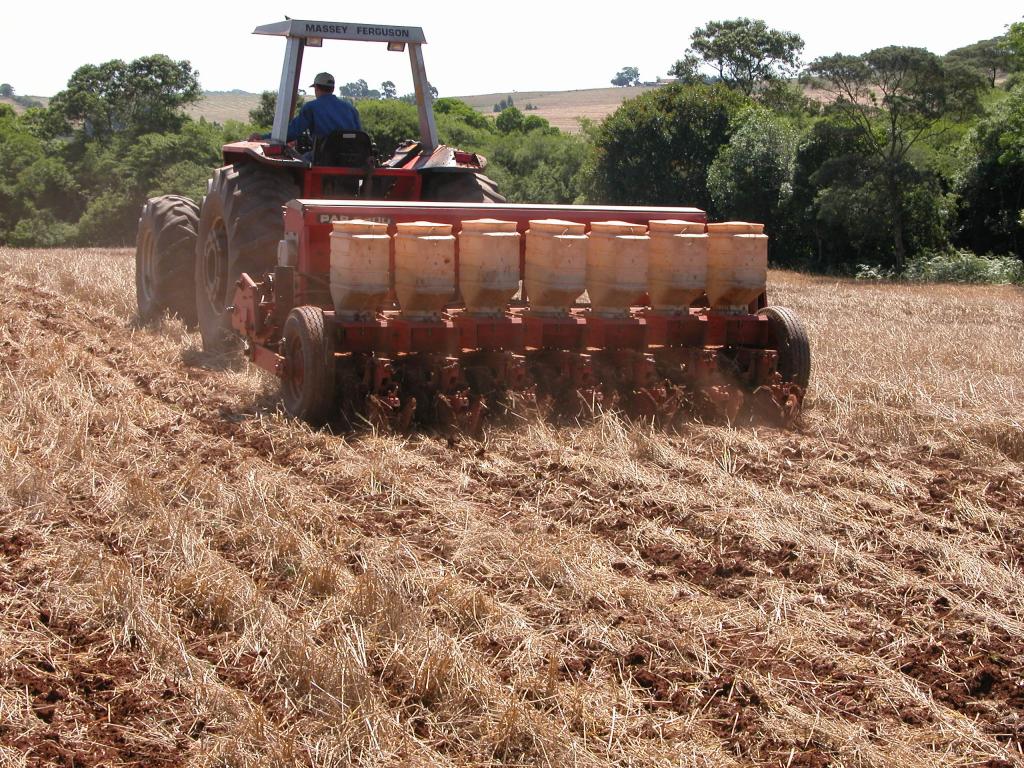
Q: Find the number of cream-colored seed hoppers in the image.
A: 7